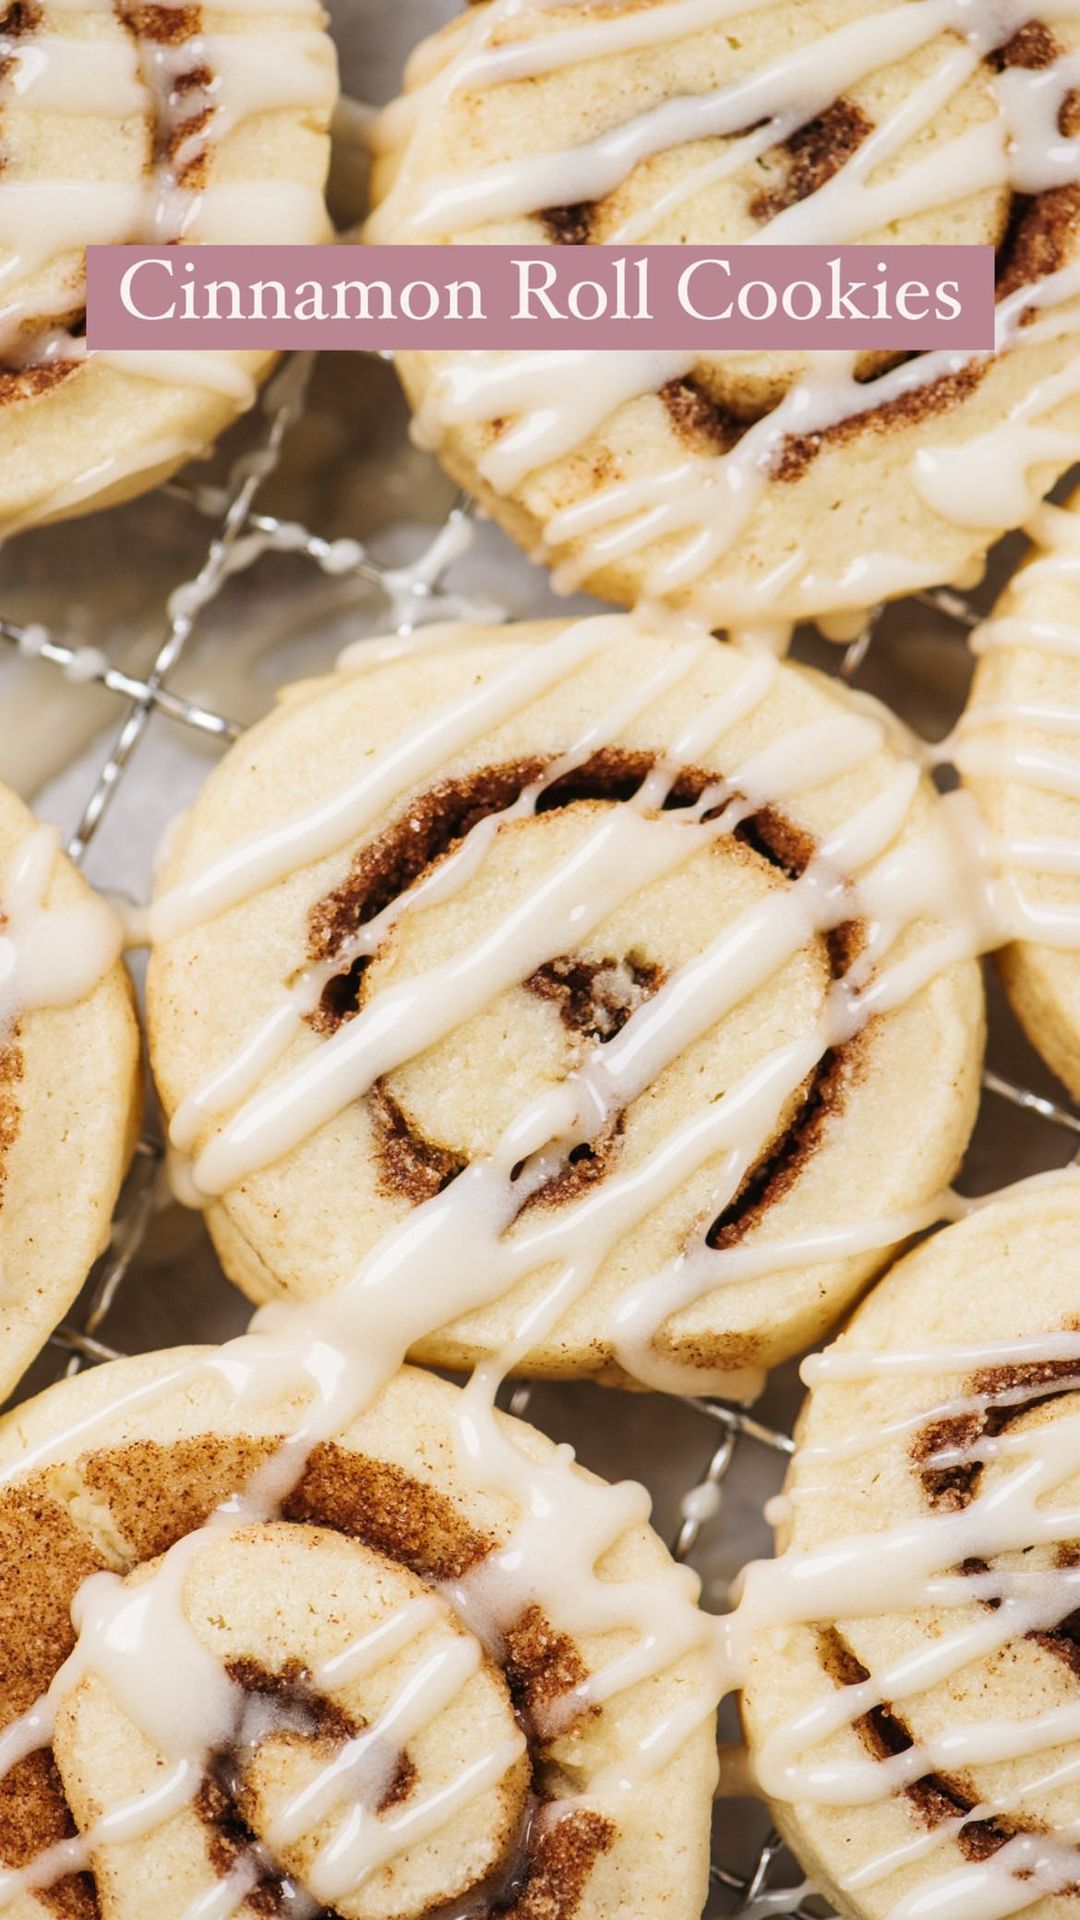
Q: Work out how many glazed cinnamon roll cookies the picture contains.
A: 7